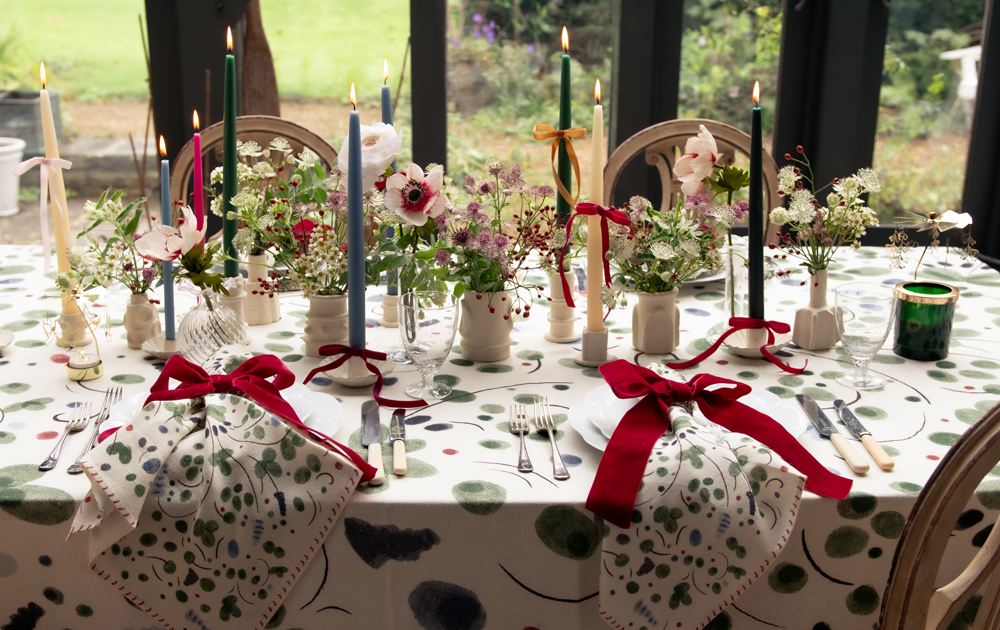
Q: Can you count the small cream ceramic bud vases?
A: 6